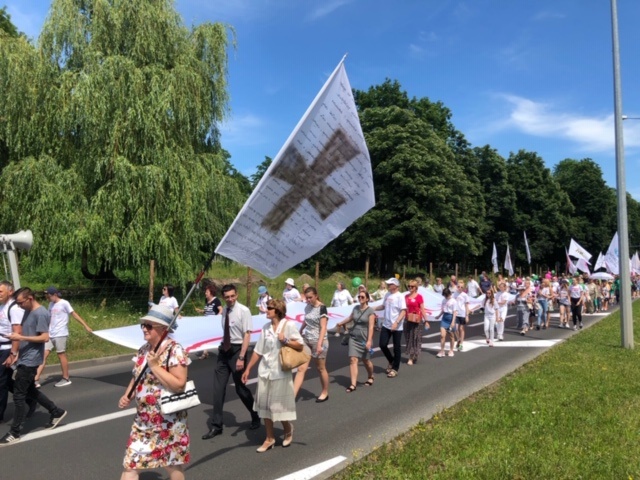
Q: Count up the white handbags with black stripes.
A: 1